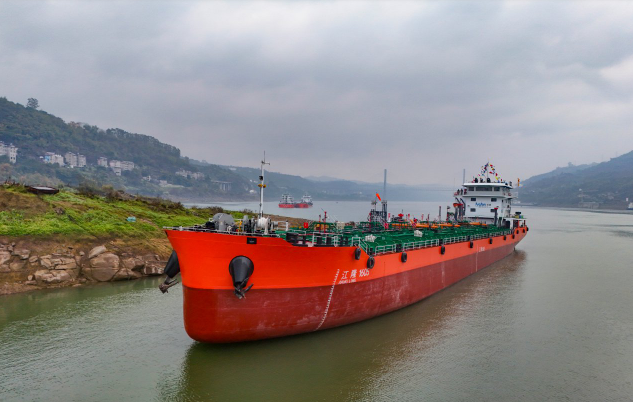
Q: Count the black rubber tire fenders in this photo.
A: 11